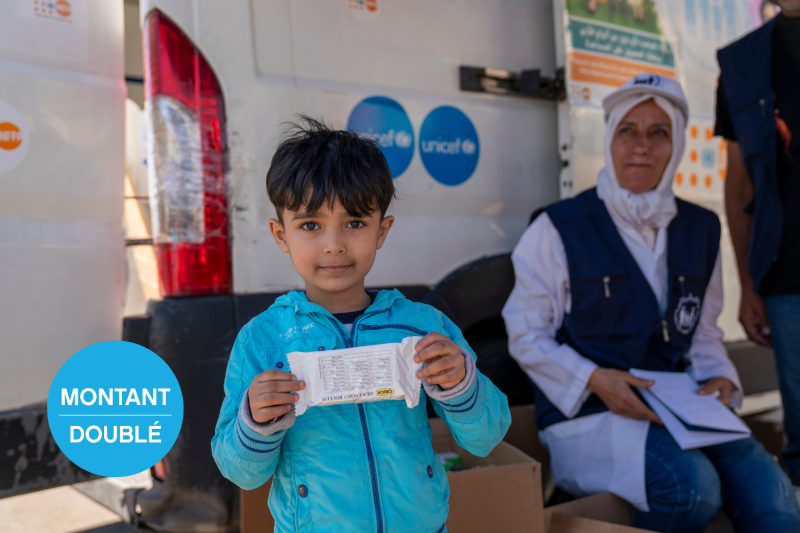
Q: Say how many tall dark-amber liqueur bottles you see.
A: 0